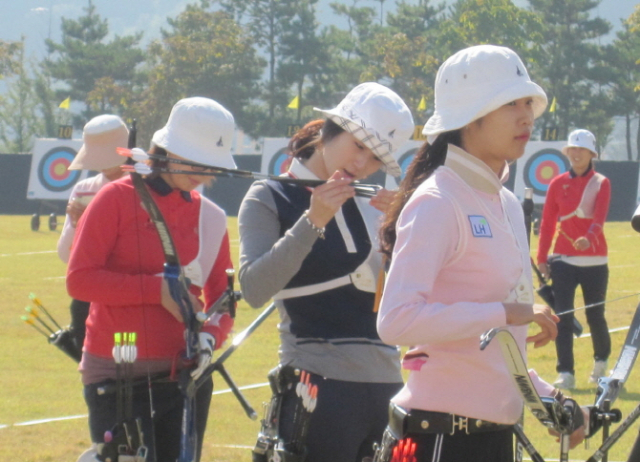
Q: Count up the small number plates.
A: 4